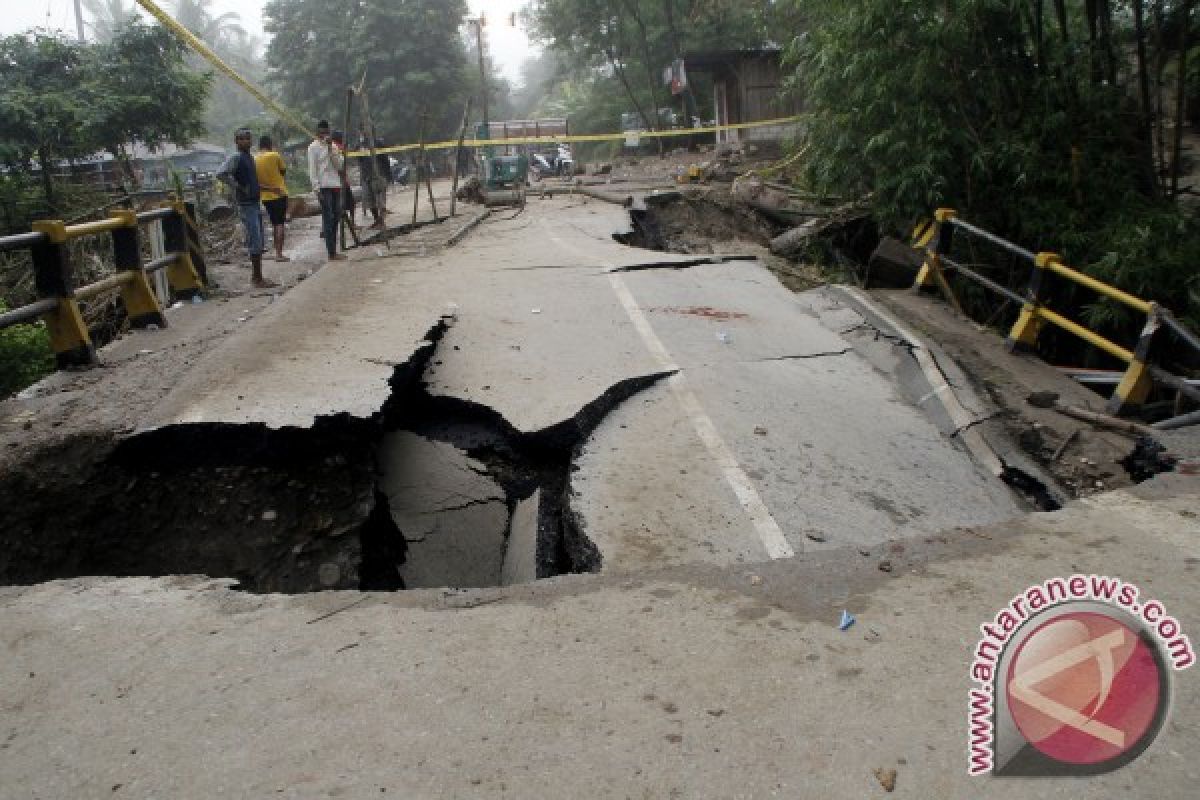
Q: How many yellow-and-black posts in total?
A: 6